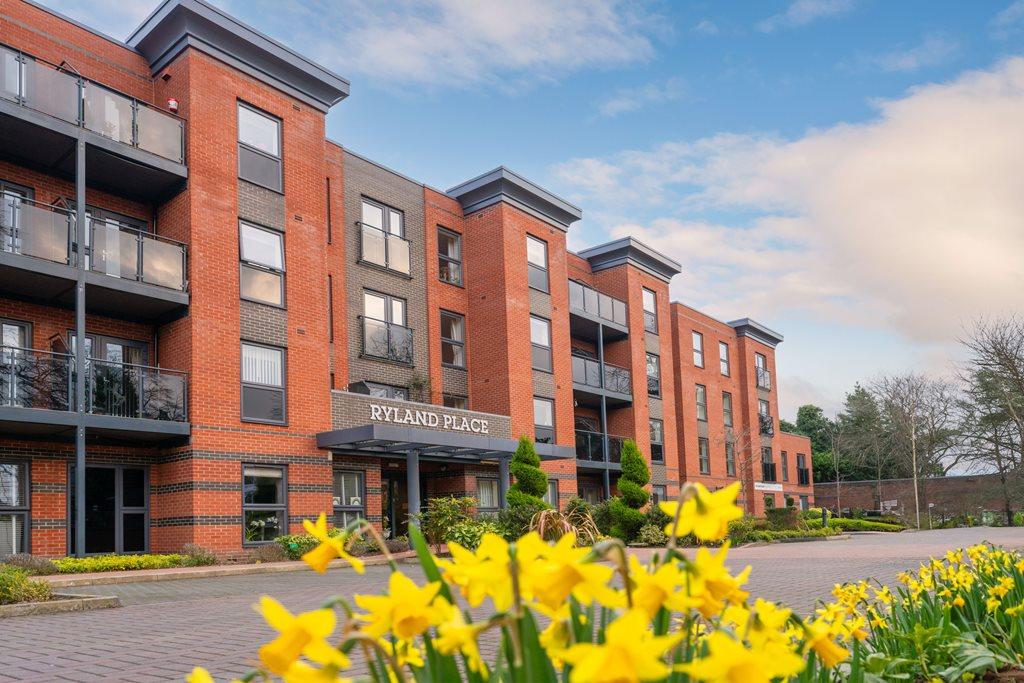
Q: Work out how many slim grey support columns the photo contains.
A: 4